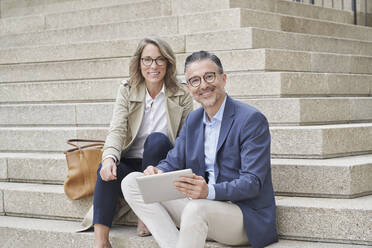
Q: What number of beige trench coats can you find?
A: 1